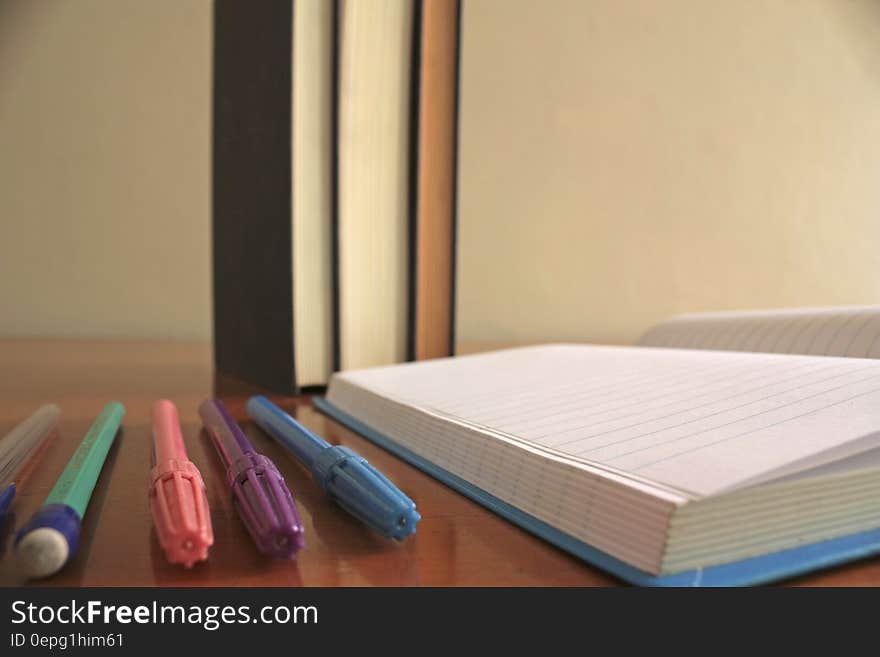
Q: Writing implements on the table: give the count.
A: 5